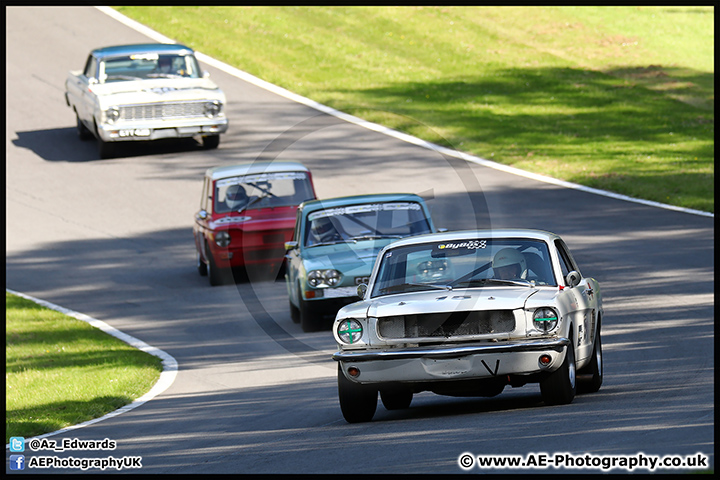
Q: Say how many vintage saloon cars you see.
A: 4